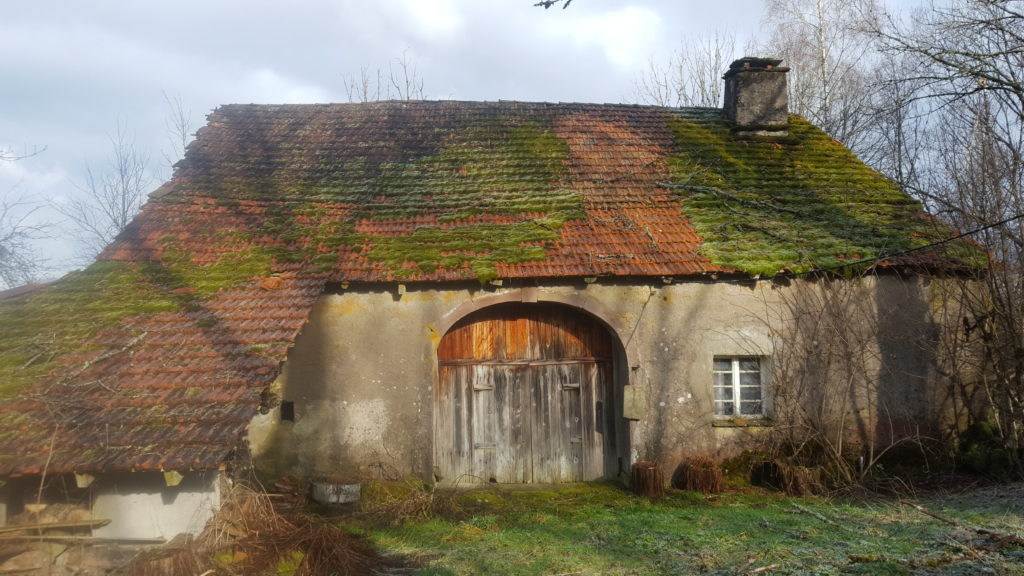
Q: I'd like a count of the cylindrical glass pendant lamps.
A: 0